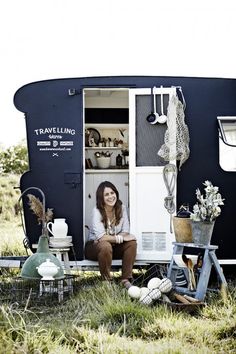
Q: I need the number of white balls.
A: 6